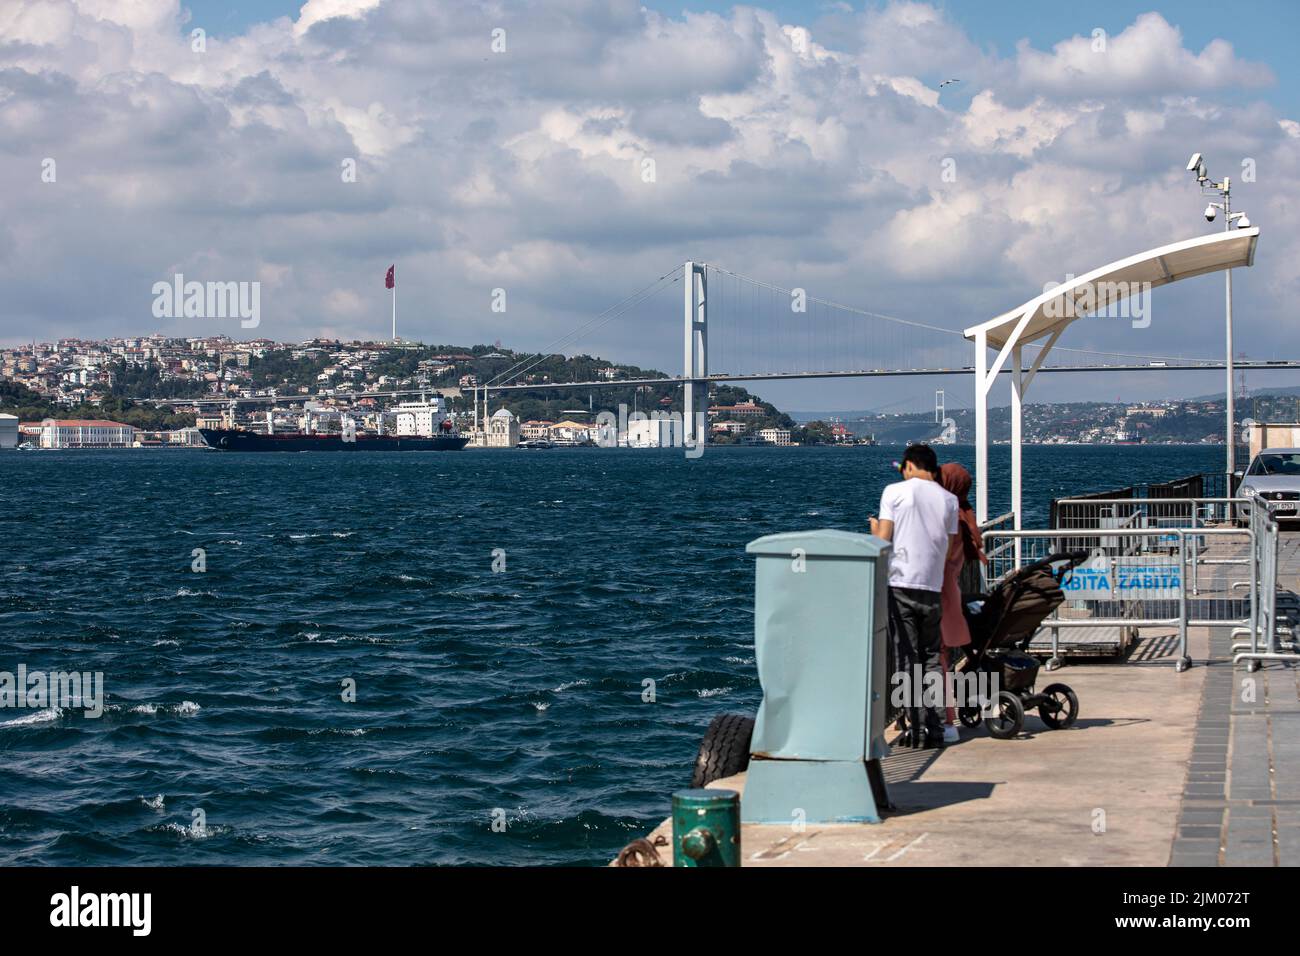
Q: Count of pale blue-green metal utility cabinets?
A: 1